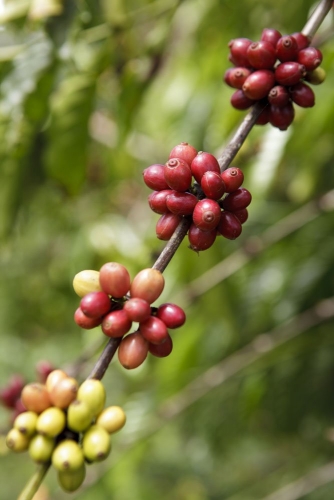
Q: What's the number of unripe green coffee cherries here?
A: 10